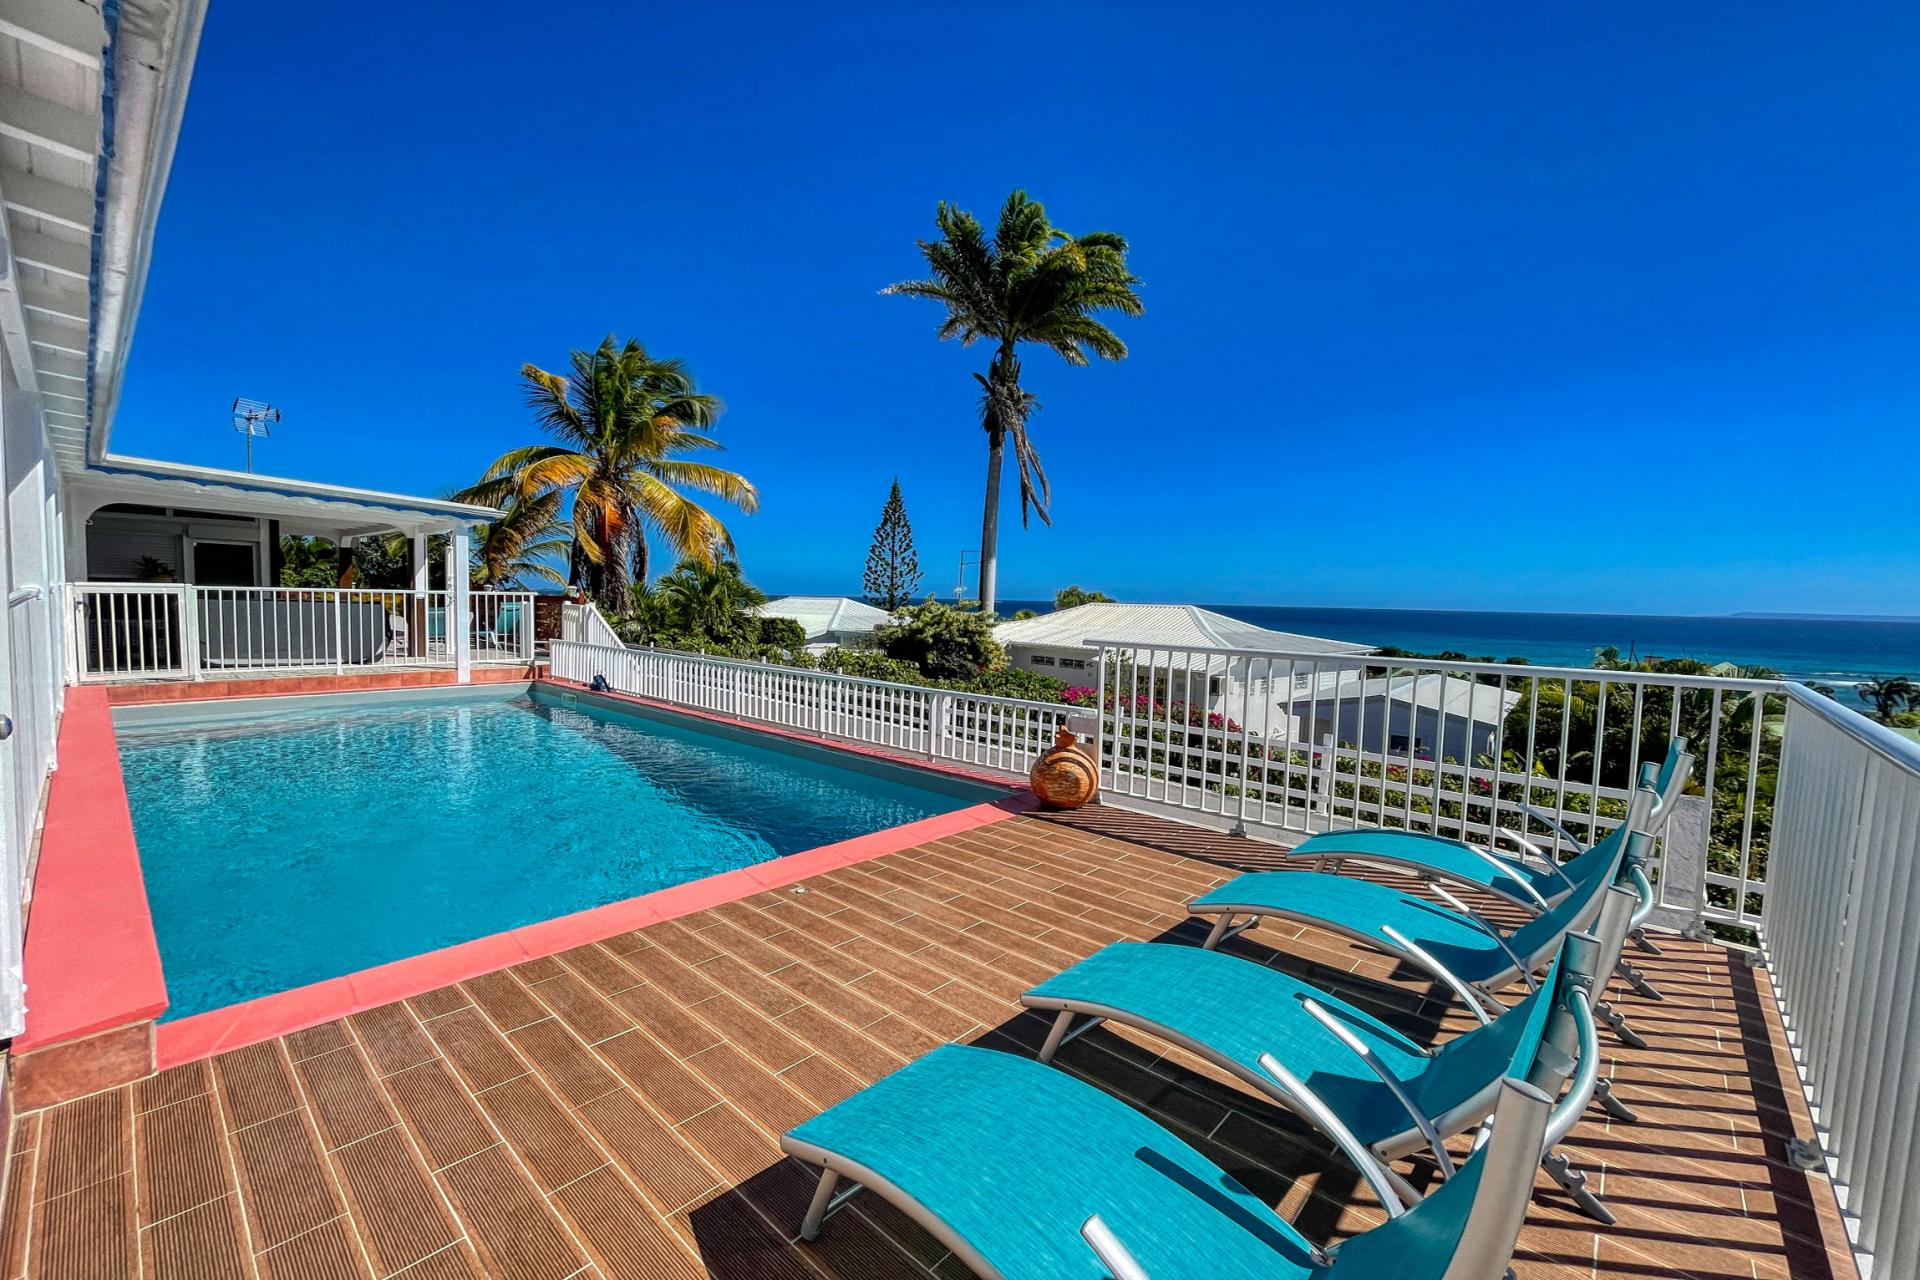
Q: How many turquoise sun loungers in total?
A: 4